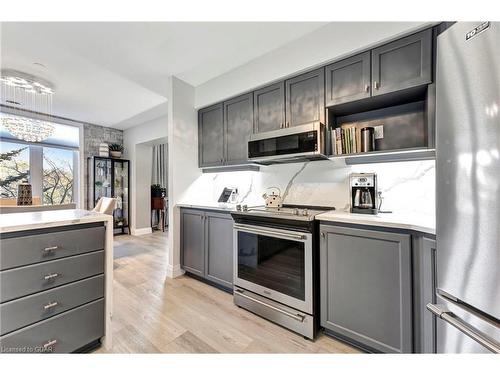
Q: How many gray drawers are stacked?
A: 4